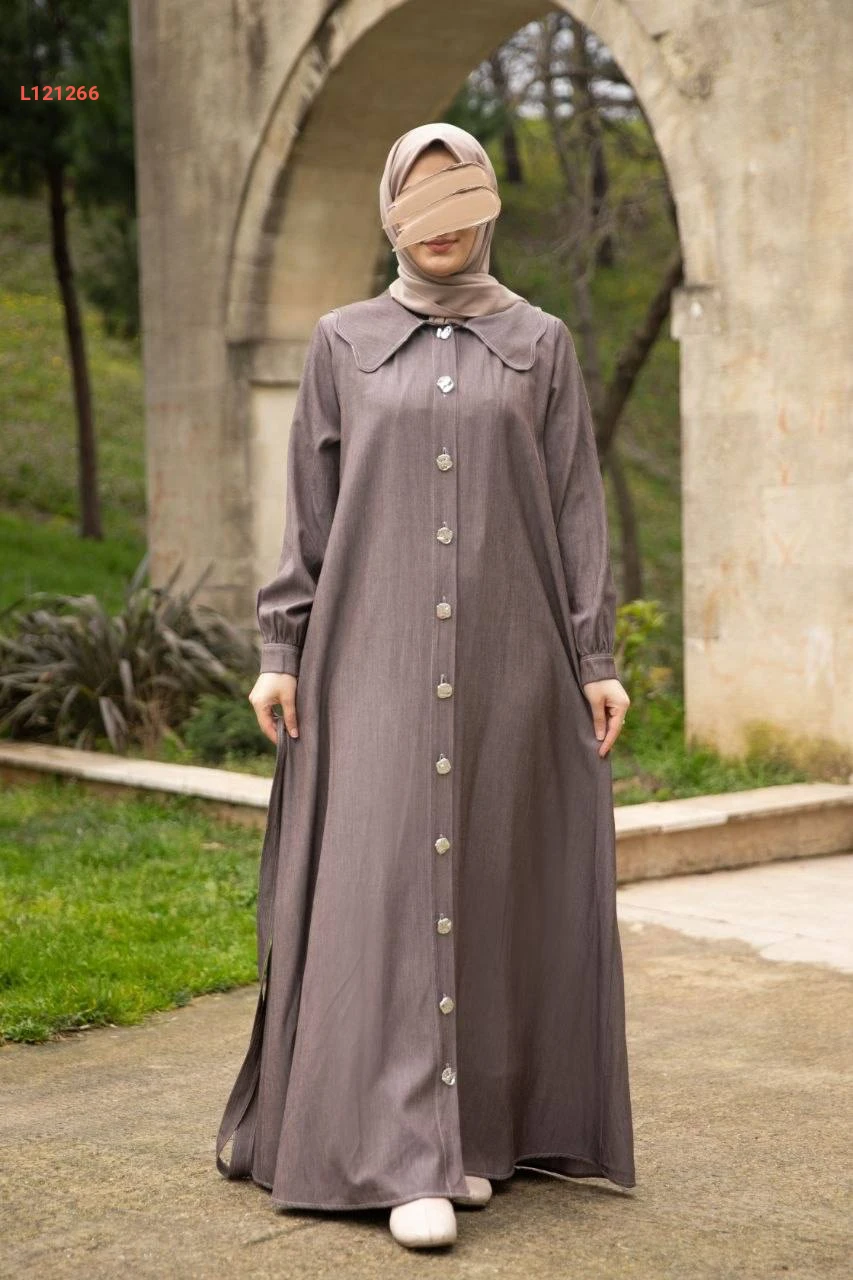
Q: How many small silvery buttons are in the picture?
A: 11